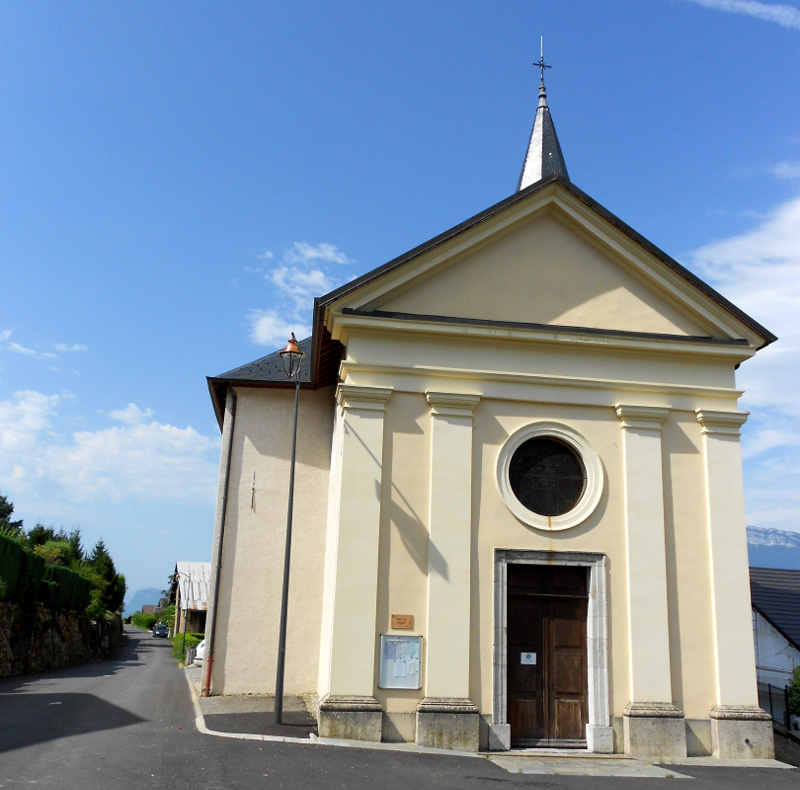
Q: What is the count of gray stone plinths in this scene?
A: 4